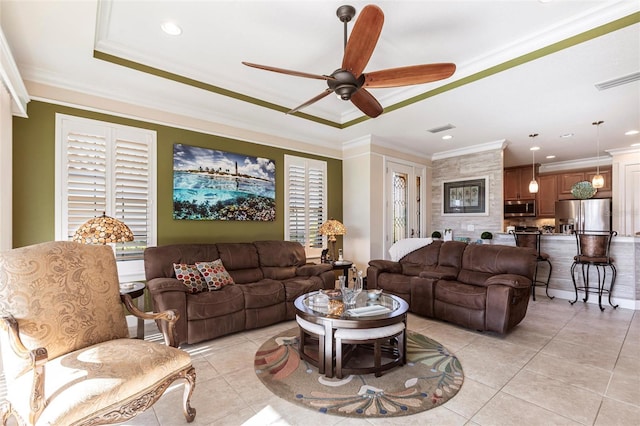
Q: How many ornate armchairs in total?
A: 1